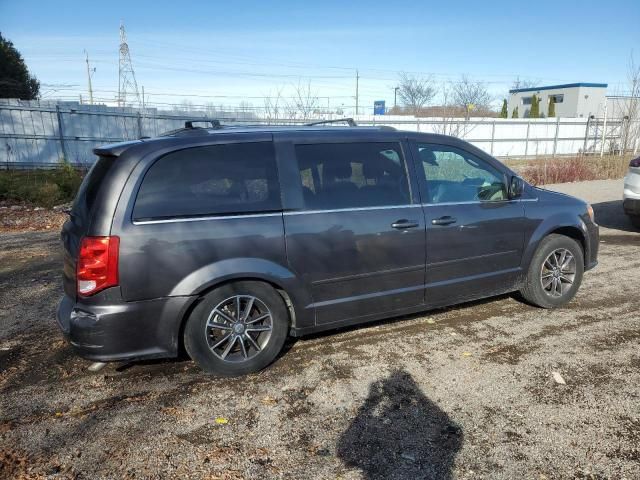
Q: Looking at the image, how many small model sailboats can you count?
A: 0